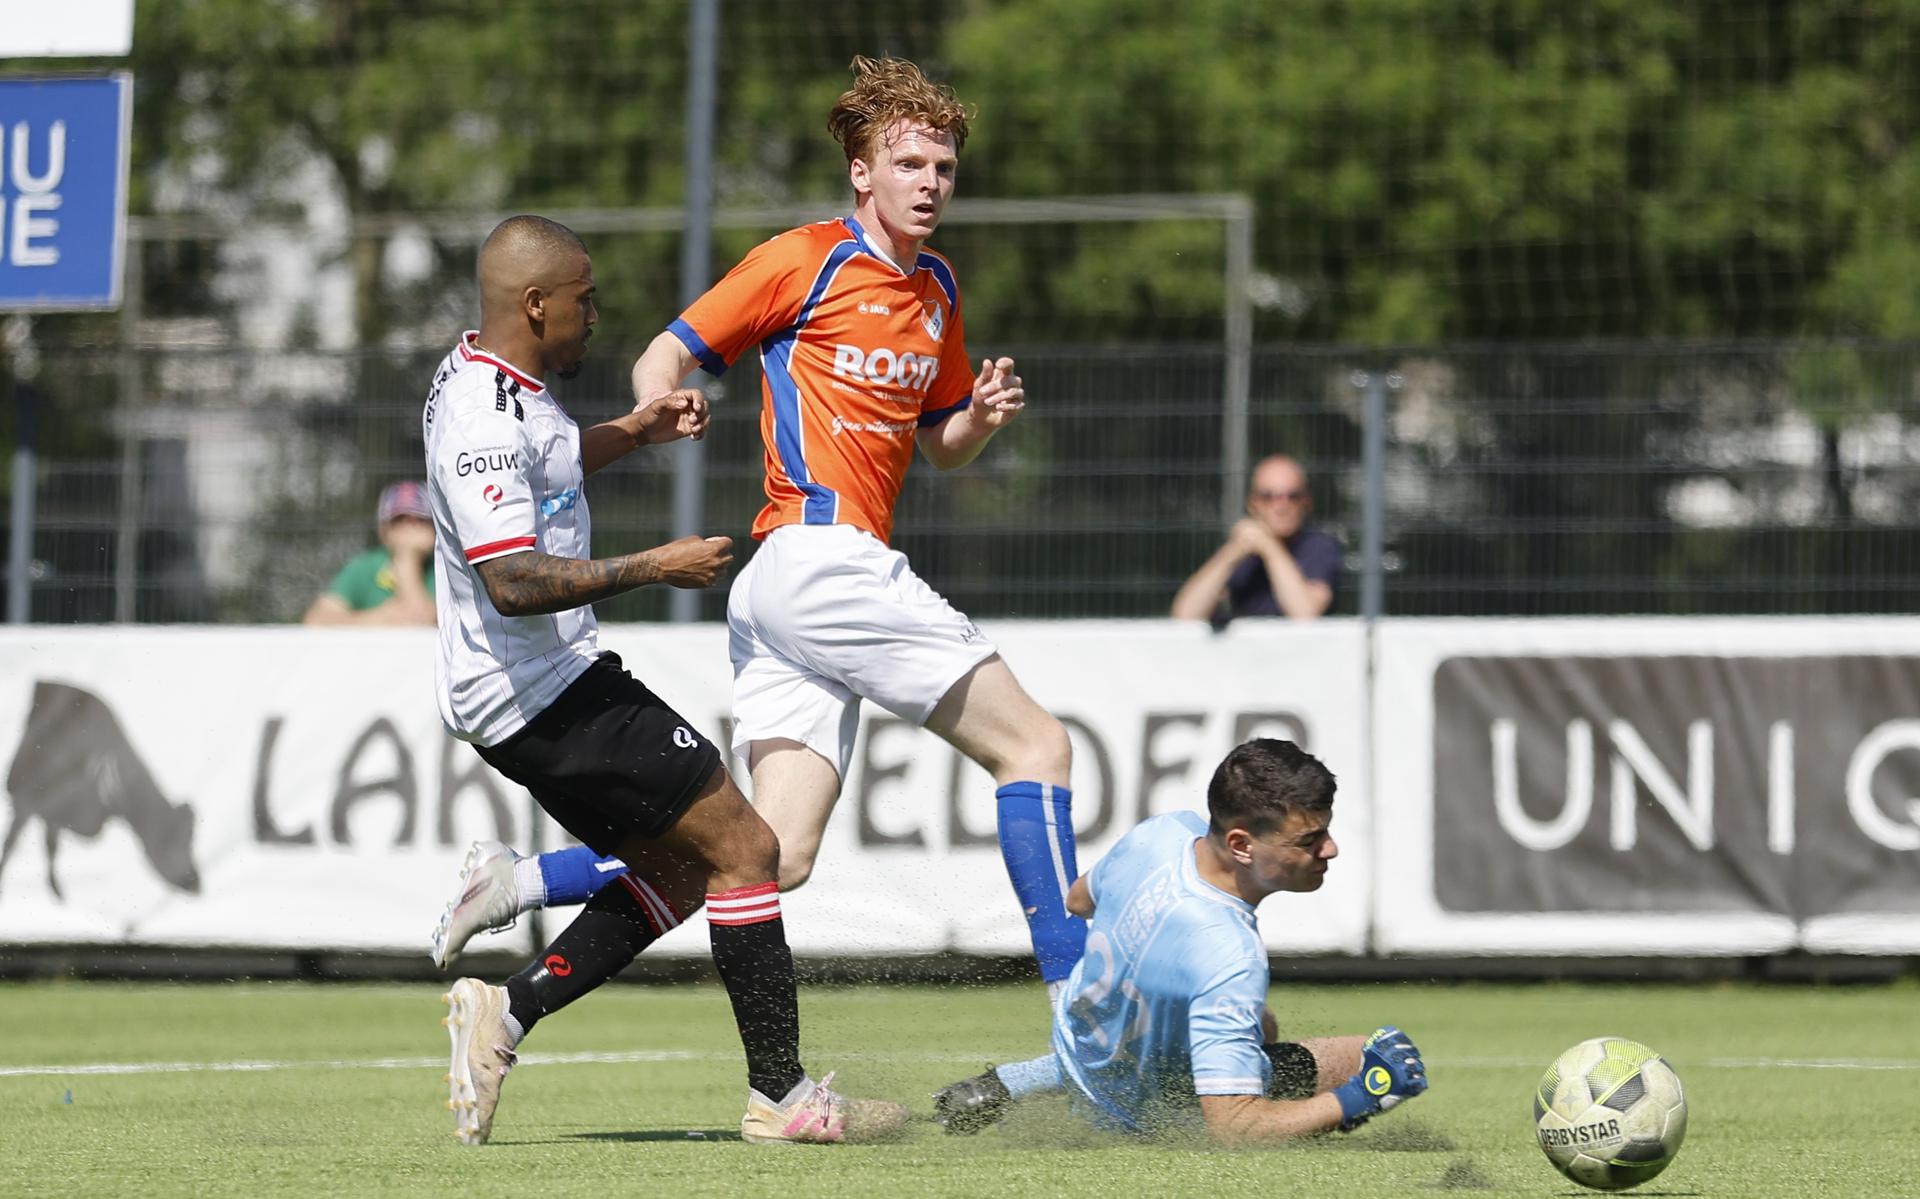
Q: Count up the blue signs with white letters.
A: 1